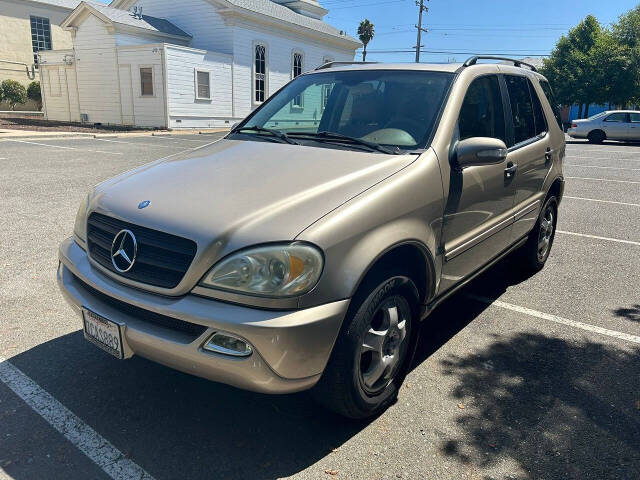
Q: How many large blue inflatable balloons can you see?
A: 0